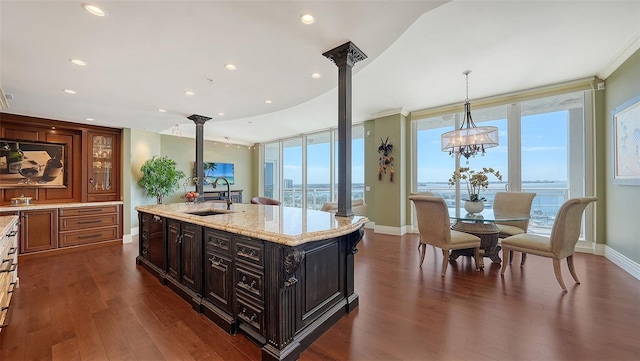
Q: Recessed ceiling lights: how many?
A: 11